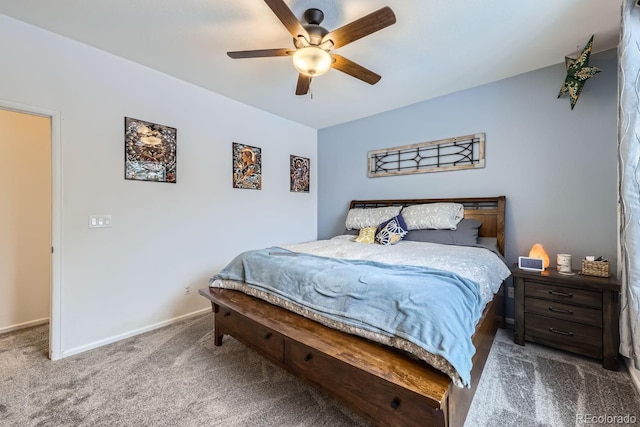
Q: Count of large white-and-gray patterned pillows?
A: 2